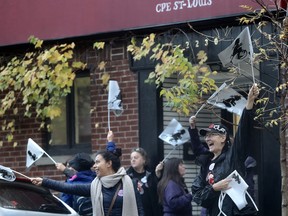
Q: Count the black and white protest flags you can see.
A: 7